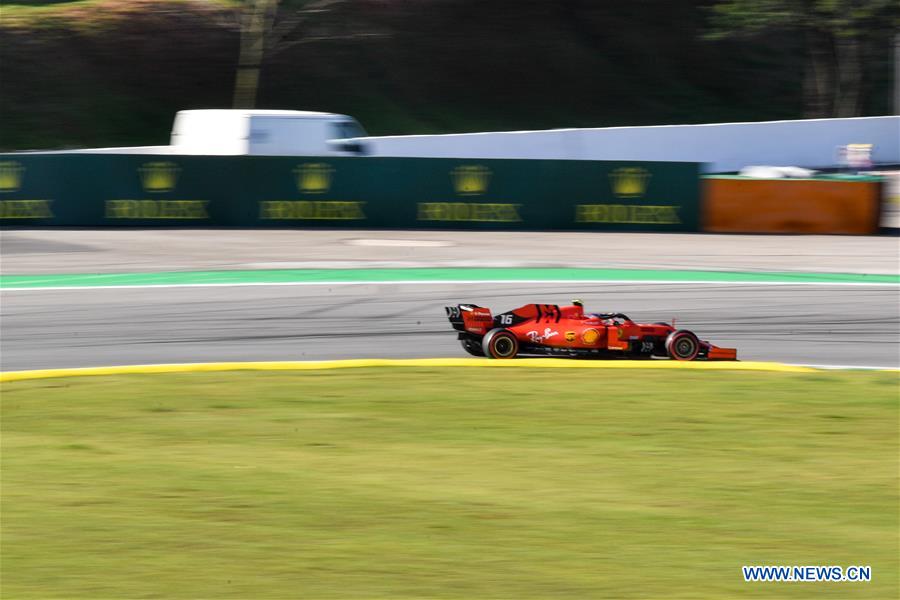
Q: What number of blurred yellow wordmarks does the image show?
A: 5